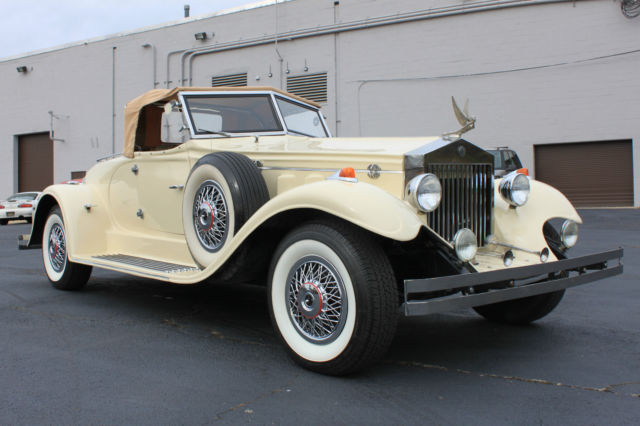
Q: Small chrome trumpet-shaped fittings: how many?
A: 2